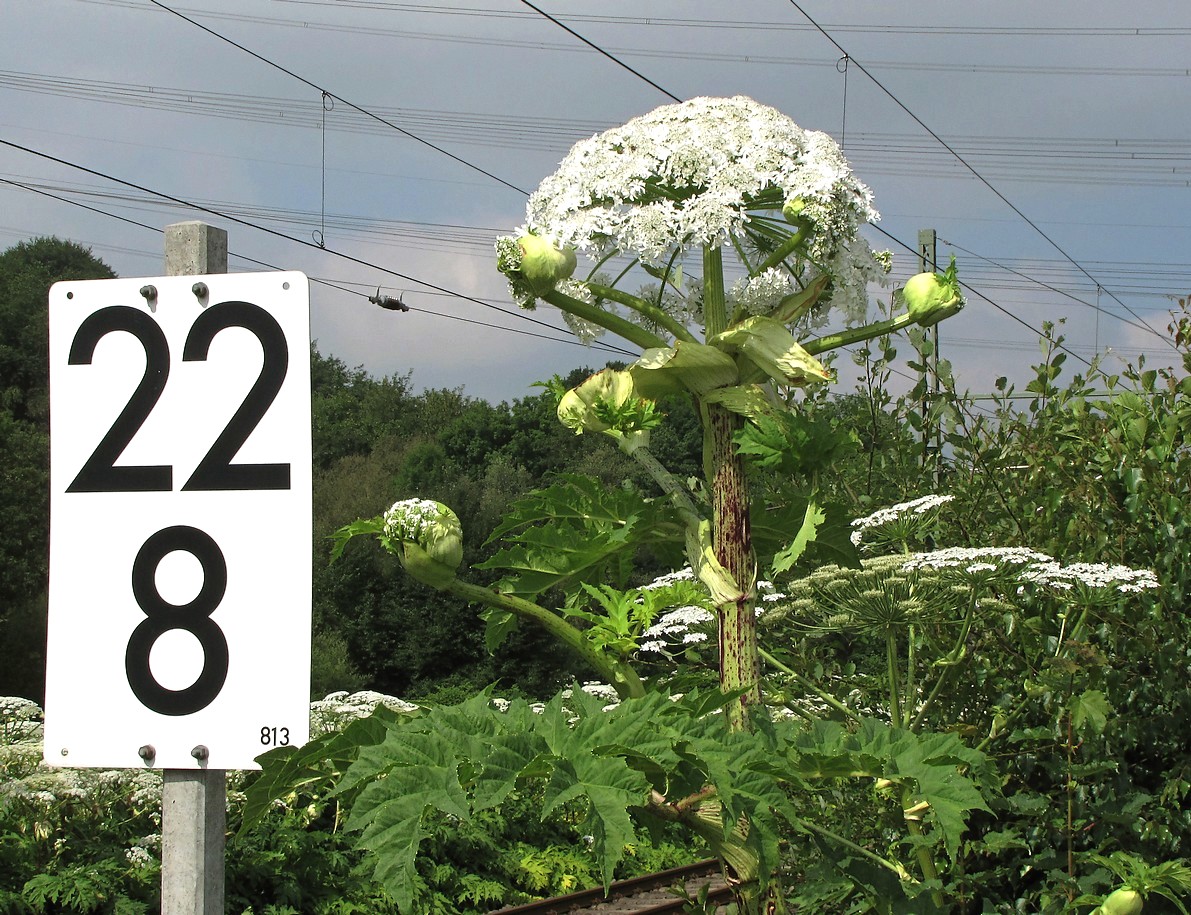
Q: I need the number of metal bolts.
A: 4